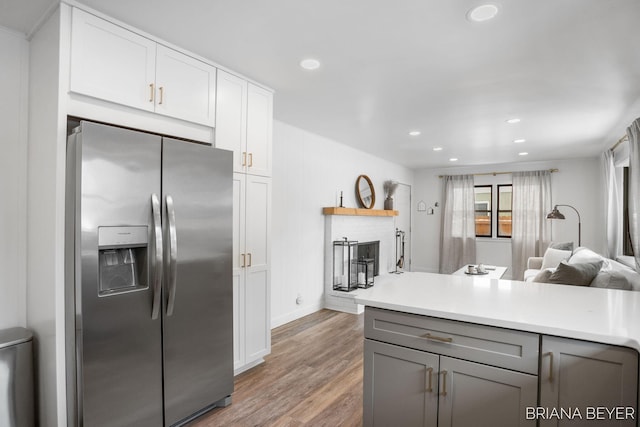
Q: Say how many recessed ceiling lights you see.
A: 8